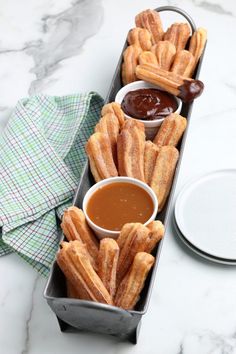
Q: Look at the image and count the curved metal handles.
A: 1